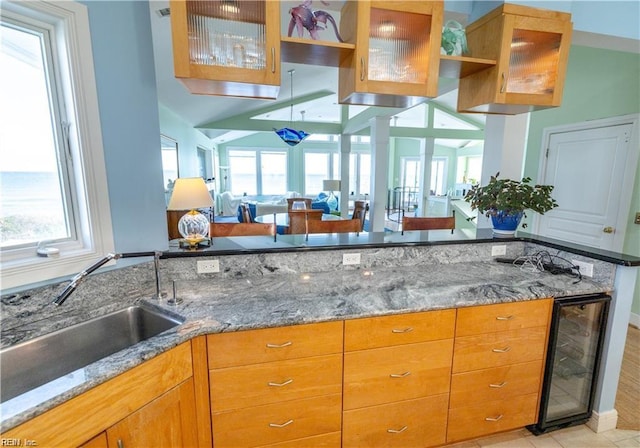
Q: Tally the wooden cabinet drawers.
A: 11